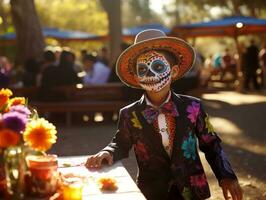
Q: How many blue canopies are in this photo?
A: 3